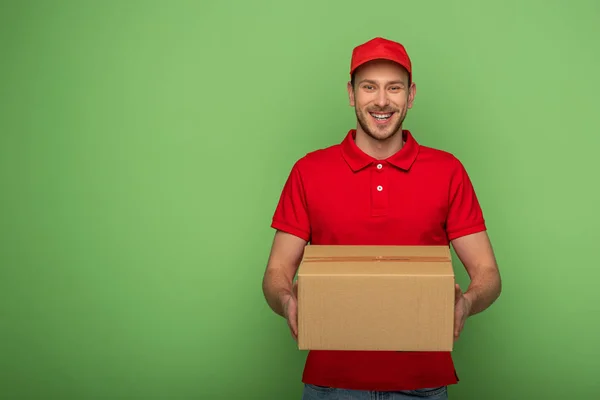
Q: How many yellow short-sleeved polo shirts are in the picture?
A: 0